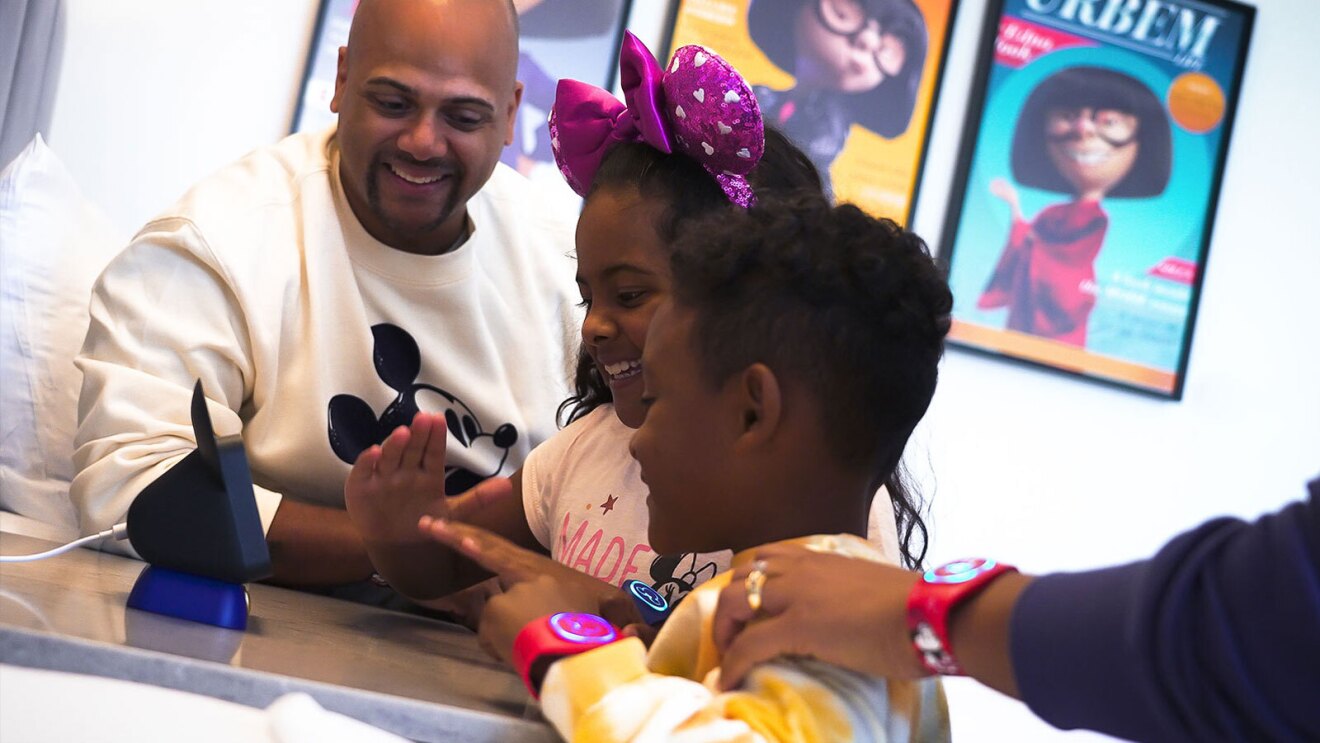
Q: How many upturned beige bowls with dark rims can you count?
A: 0